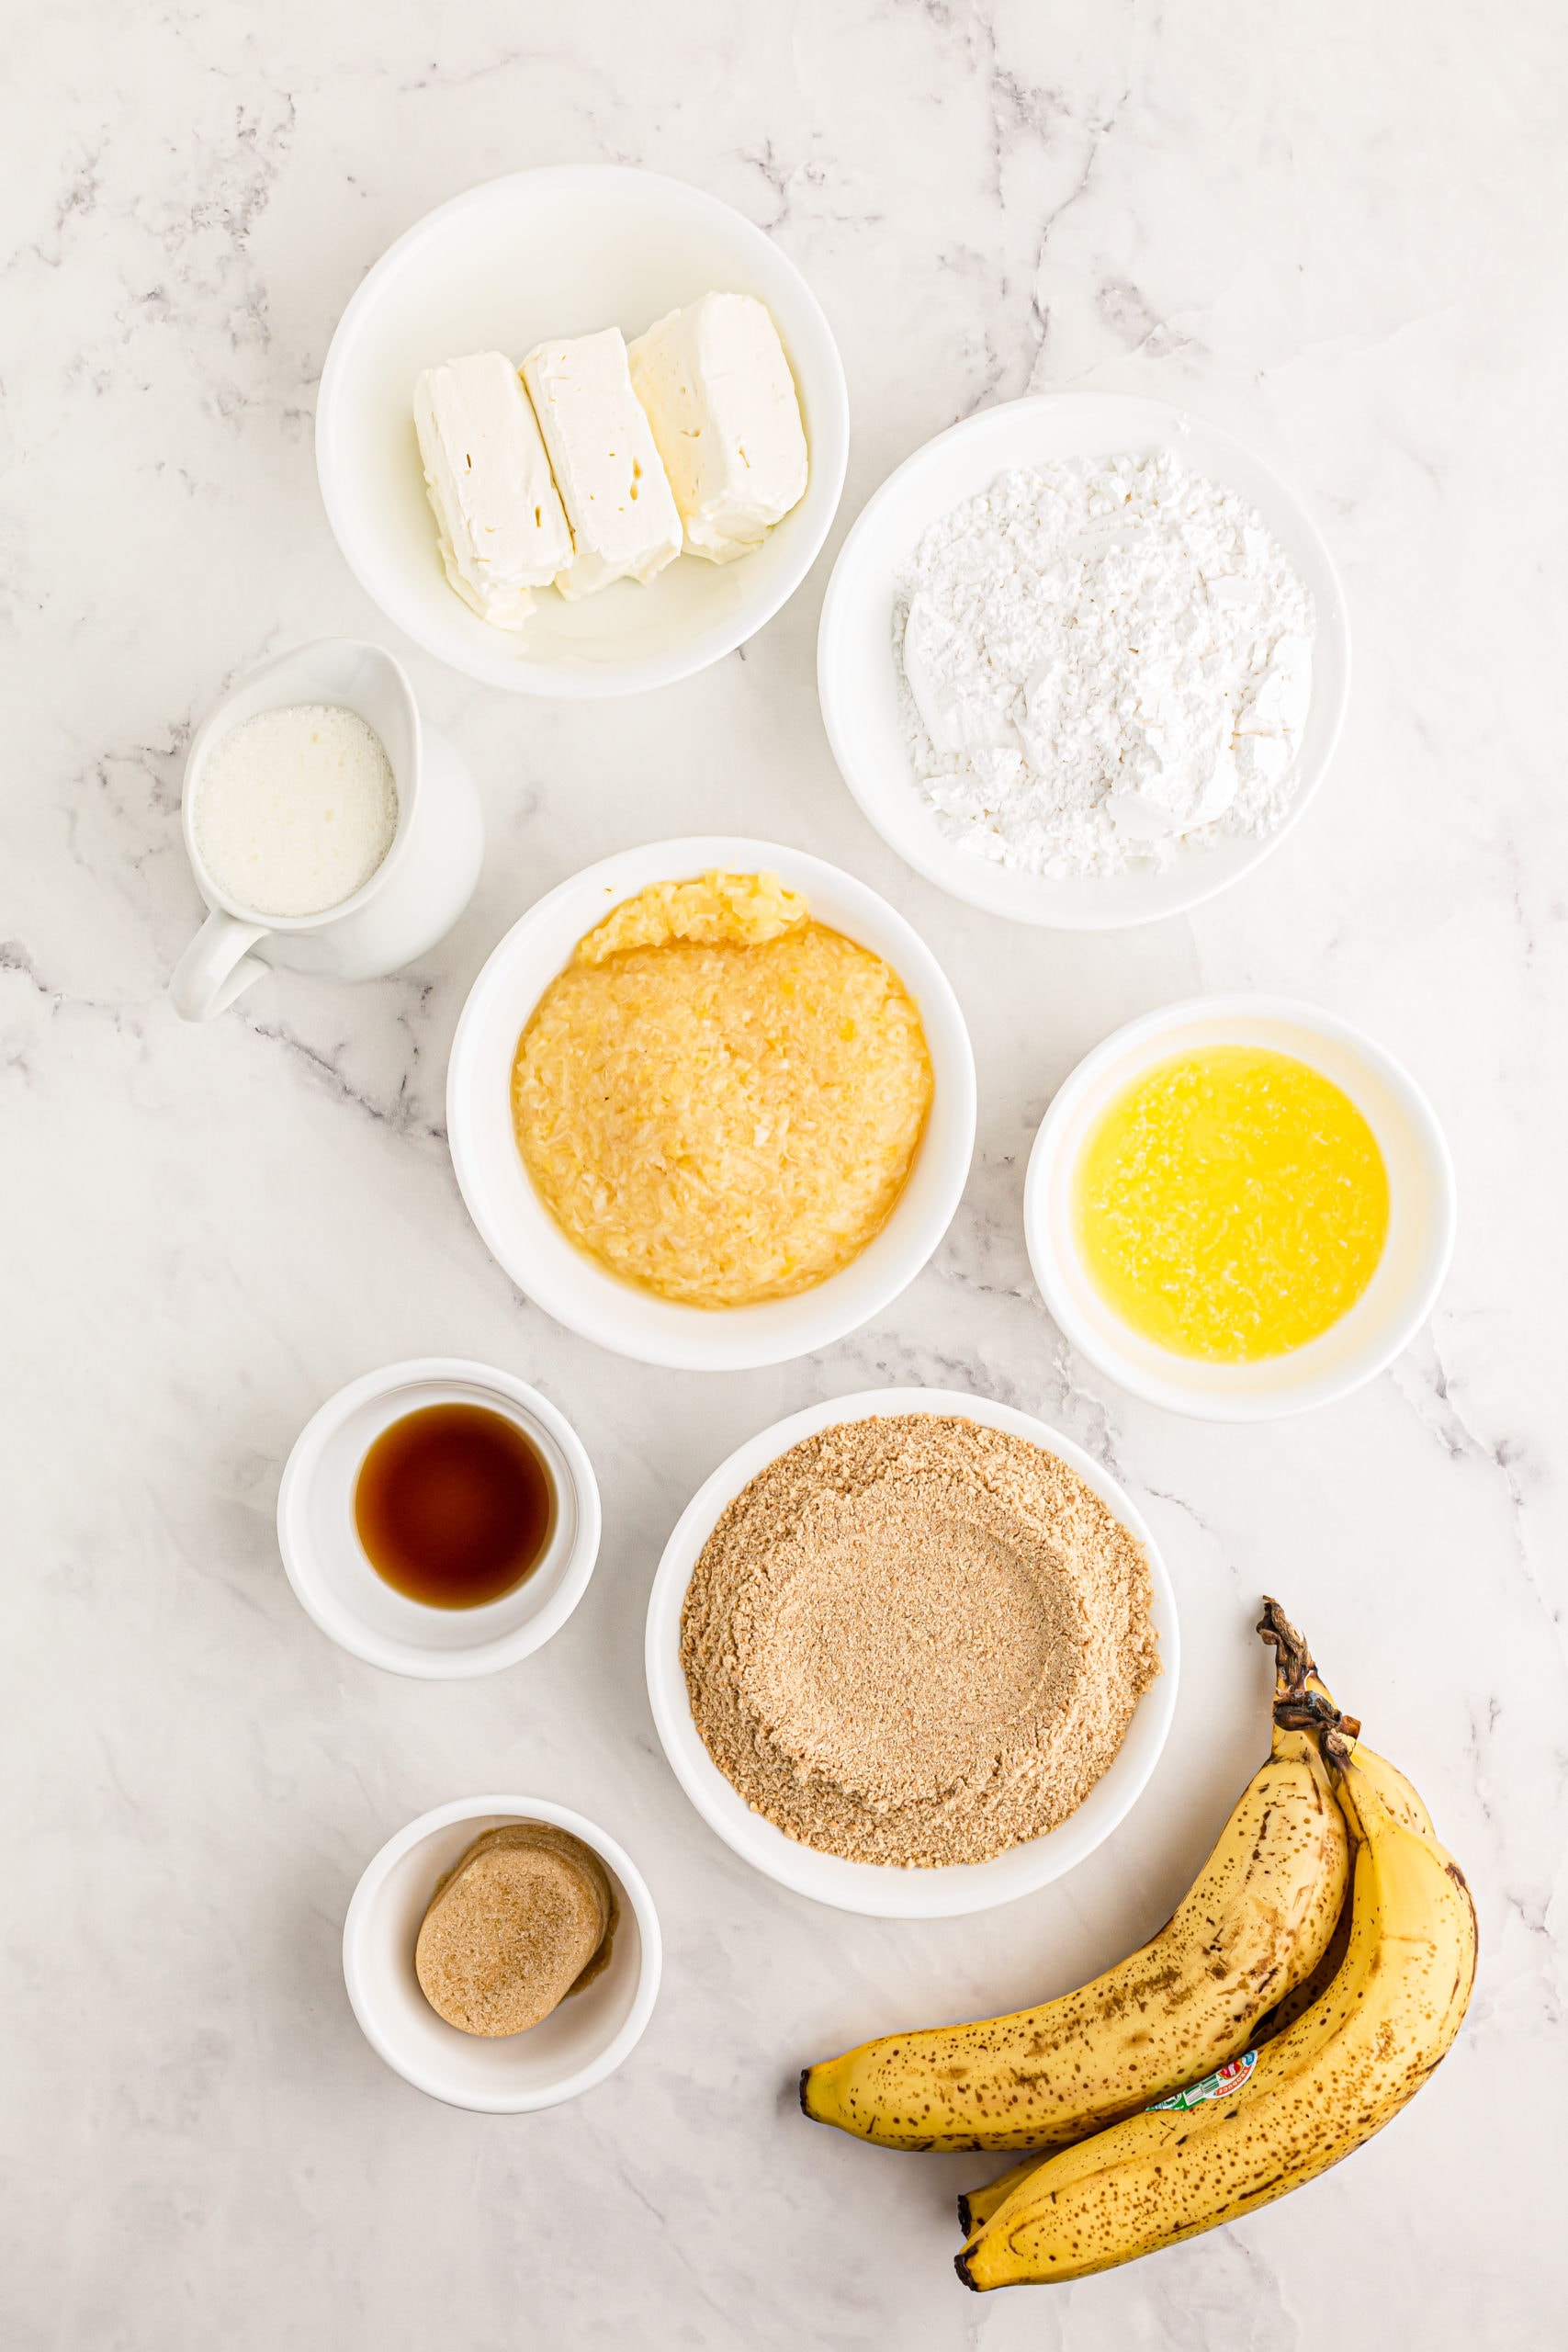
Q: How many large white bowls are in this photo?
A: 4